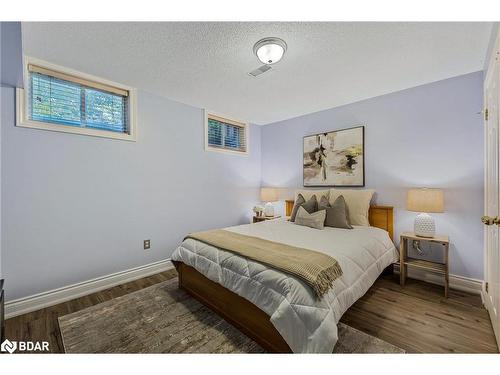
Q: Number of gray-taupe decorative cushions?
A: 3